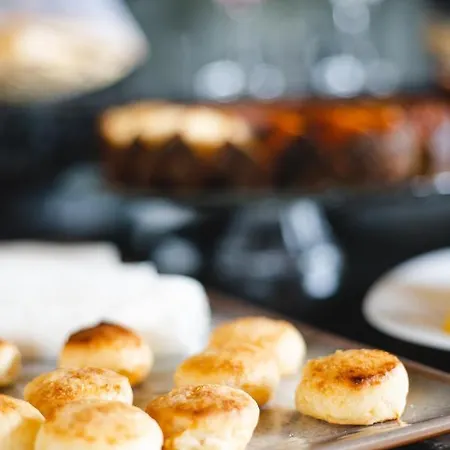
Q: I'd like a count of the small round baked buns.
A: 9